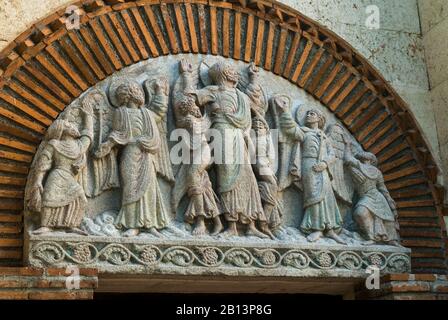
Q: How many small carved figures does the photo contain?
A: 7